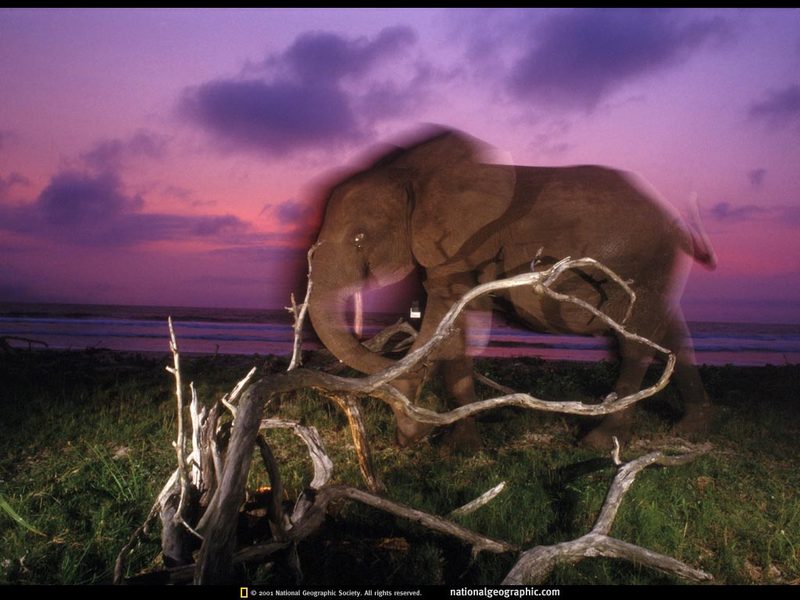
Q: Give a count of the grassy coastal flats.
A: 1